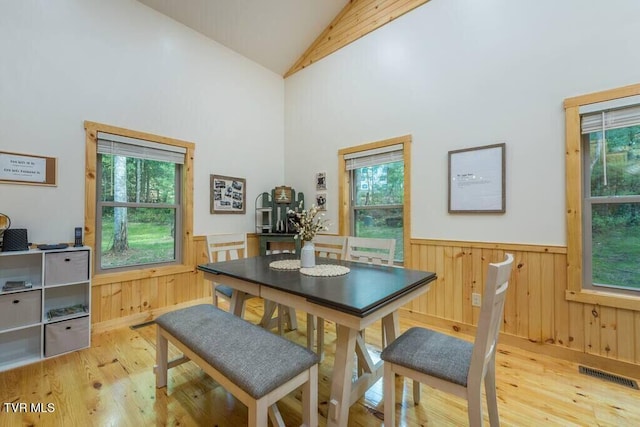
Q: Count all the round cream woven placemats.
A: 2